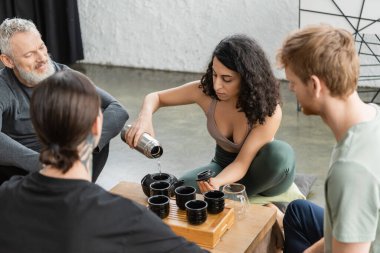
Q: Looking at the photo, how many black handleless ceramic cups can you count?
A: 5